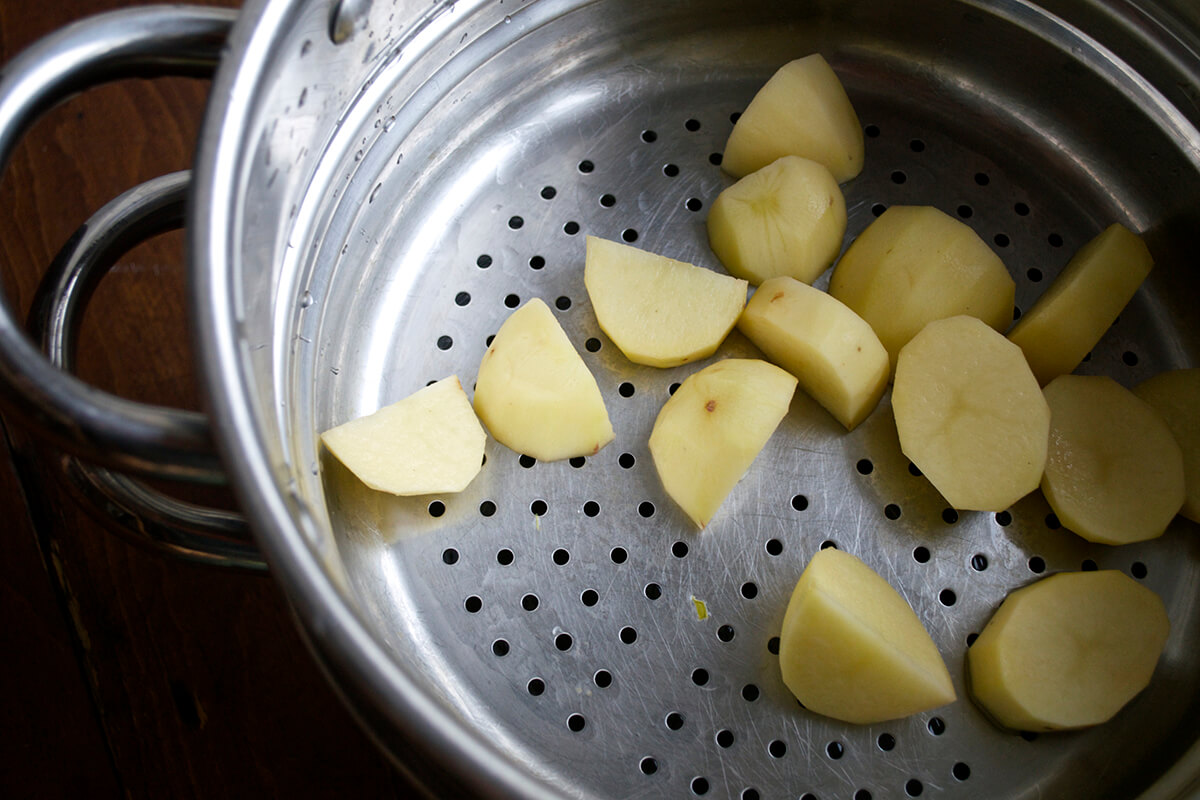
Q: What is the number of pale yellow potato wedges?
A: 14